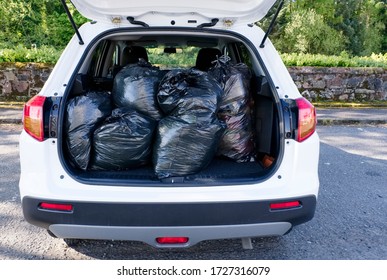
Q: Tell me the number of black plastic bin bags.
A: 6